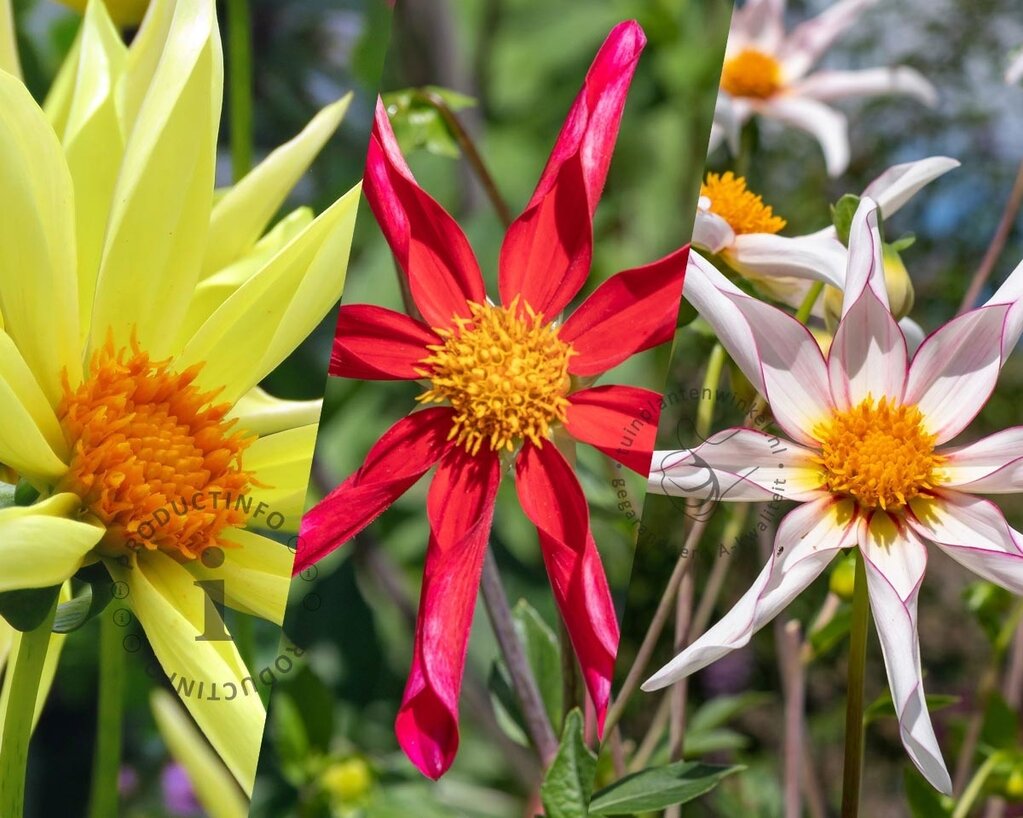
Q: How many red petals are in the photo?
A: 8